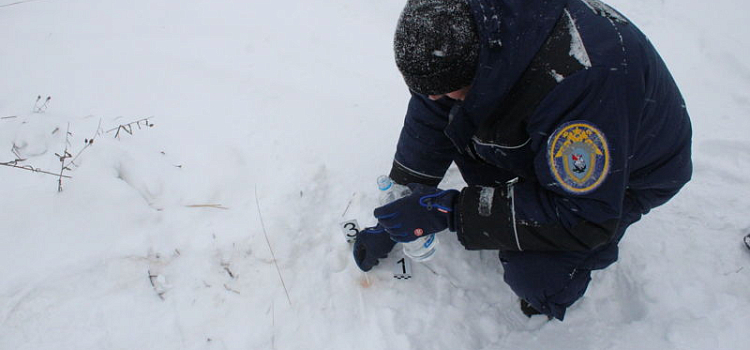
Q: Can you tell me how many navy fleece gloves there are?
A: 2